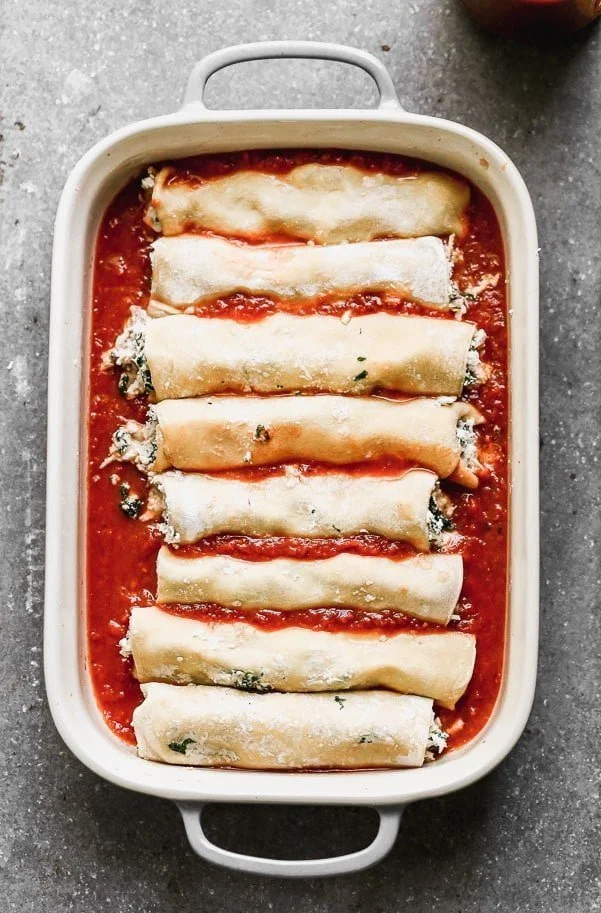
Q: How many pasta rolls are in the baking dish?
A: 8